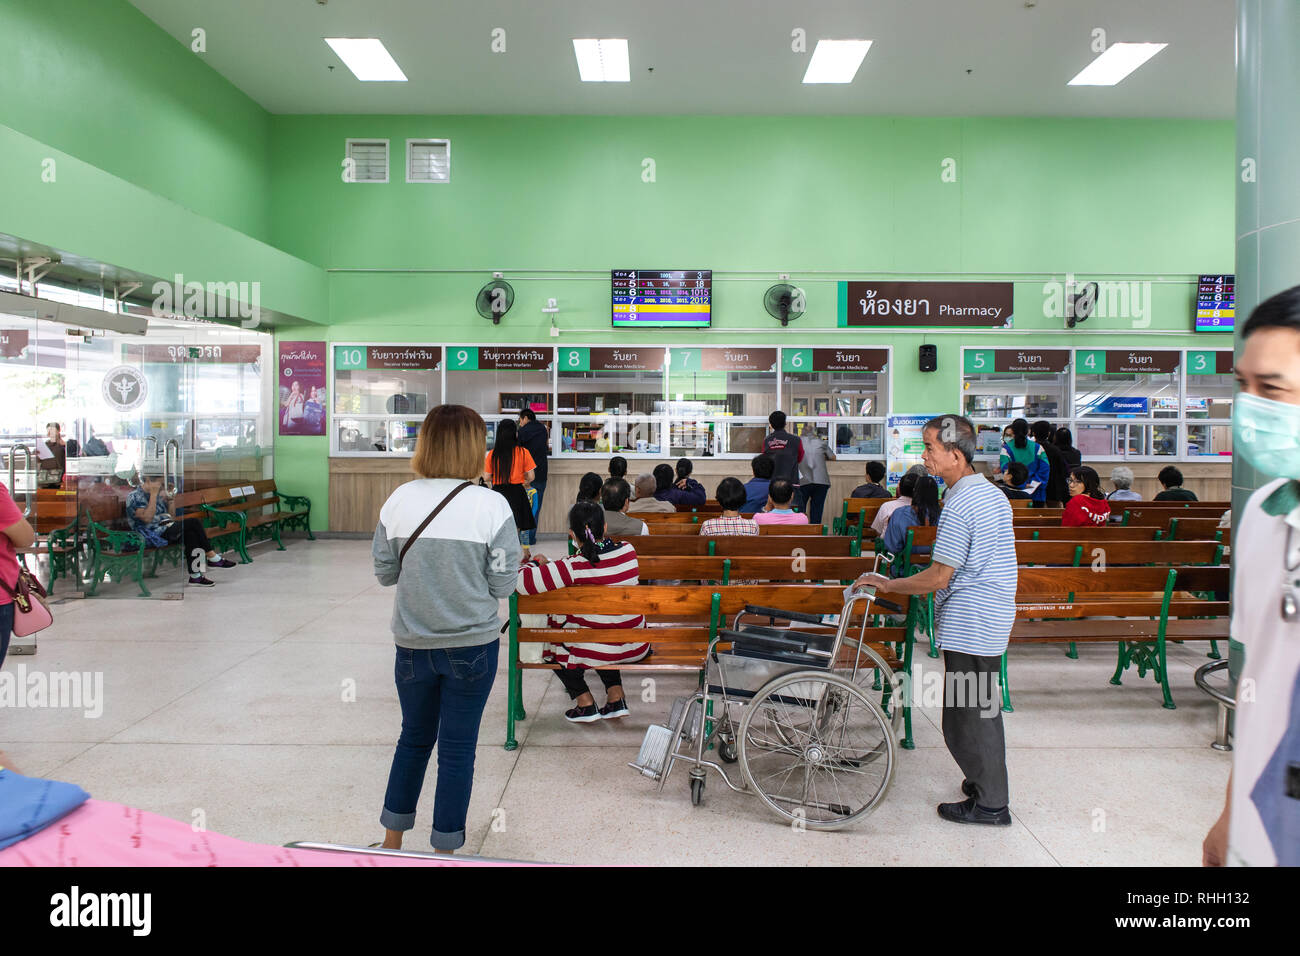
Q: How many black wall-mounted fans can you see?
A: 3